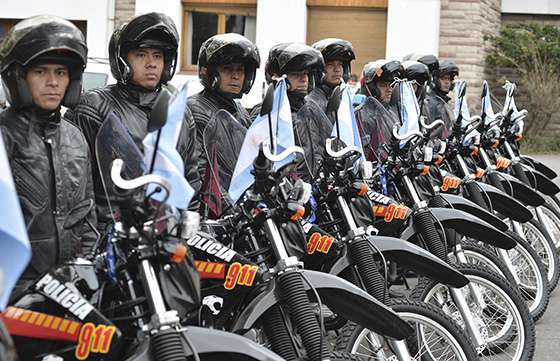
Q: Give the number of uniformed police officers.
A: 9